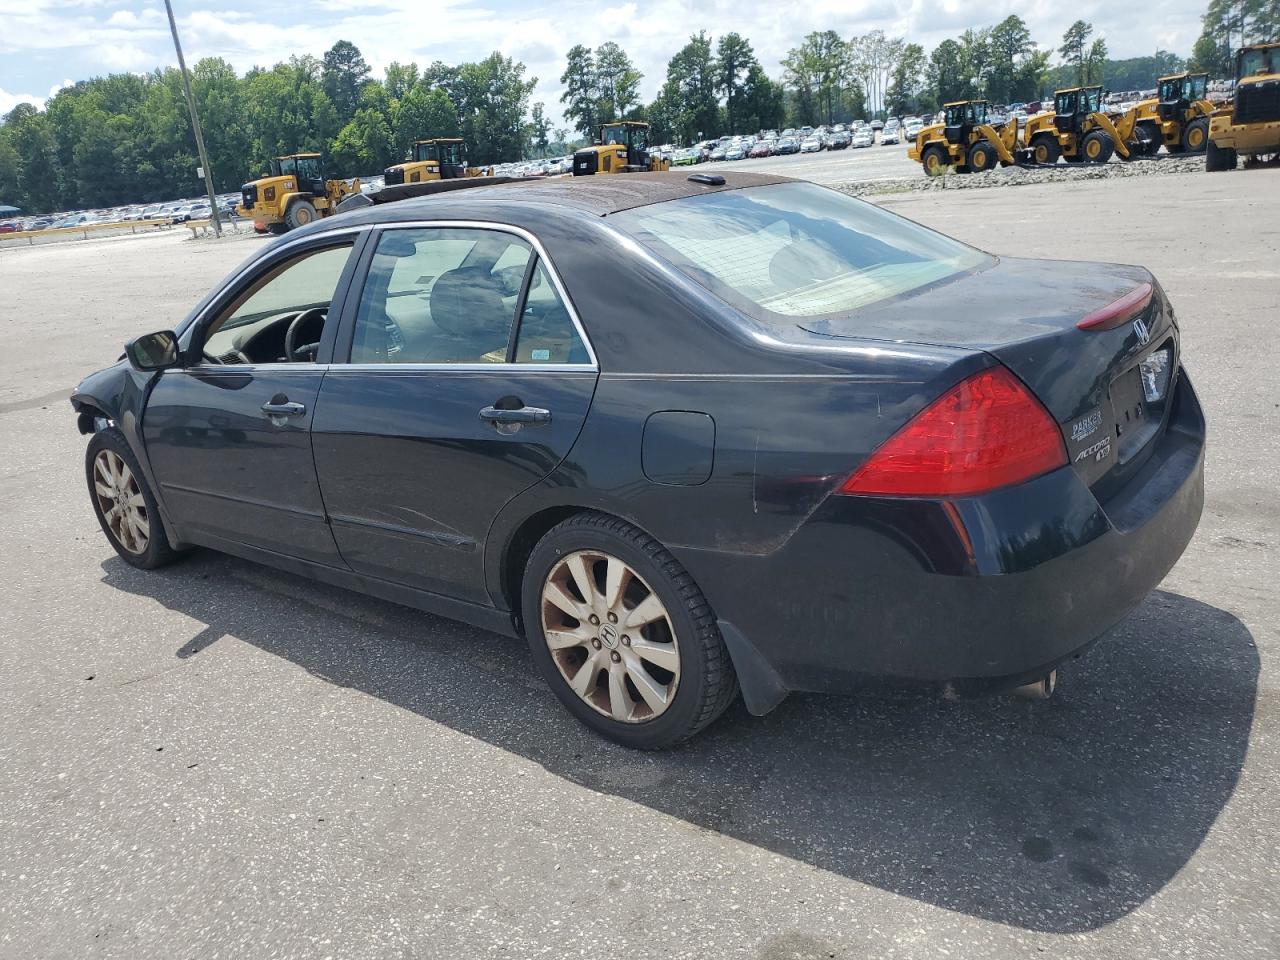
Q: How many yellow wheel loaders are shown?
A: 7